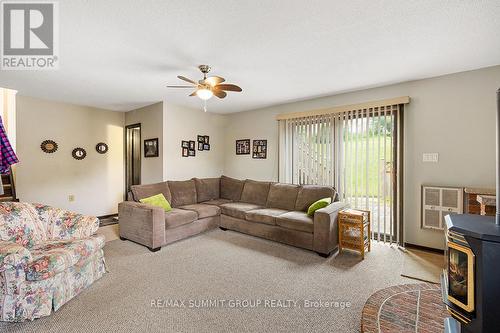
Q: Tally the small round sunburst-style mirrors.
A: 3